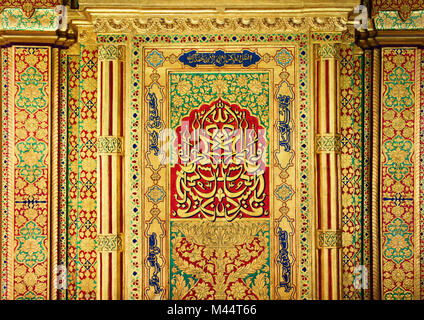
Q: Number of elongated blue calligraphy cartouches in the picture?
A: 5